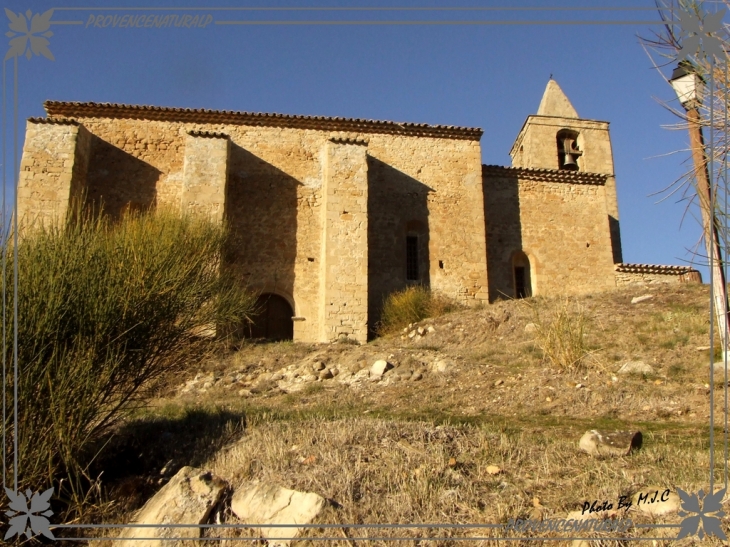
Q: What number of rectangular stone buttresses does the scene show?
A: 3